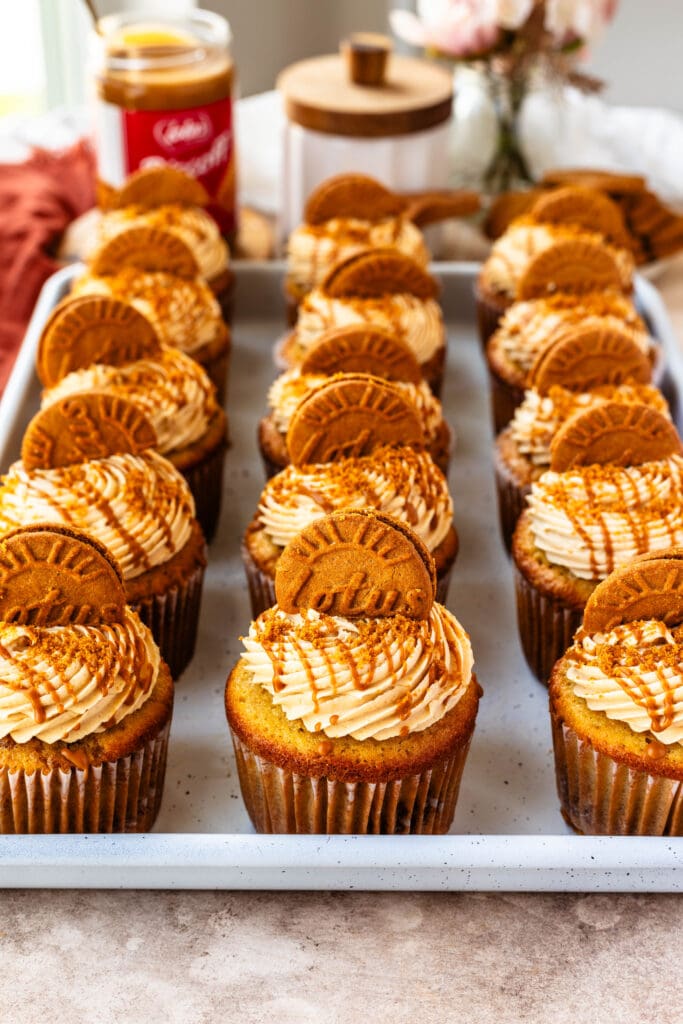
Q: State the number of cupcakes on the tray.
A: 15